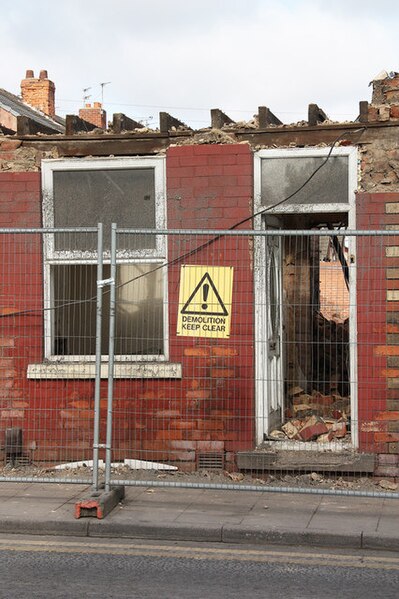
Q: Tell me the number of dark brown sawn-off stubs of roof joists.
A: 8